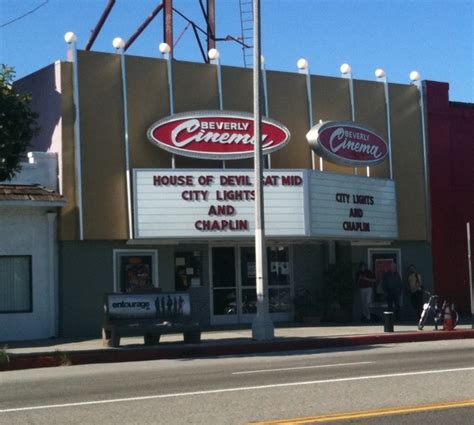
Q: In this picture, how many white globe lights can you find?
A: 9